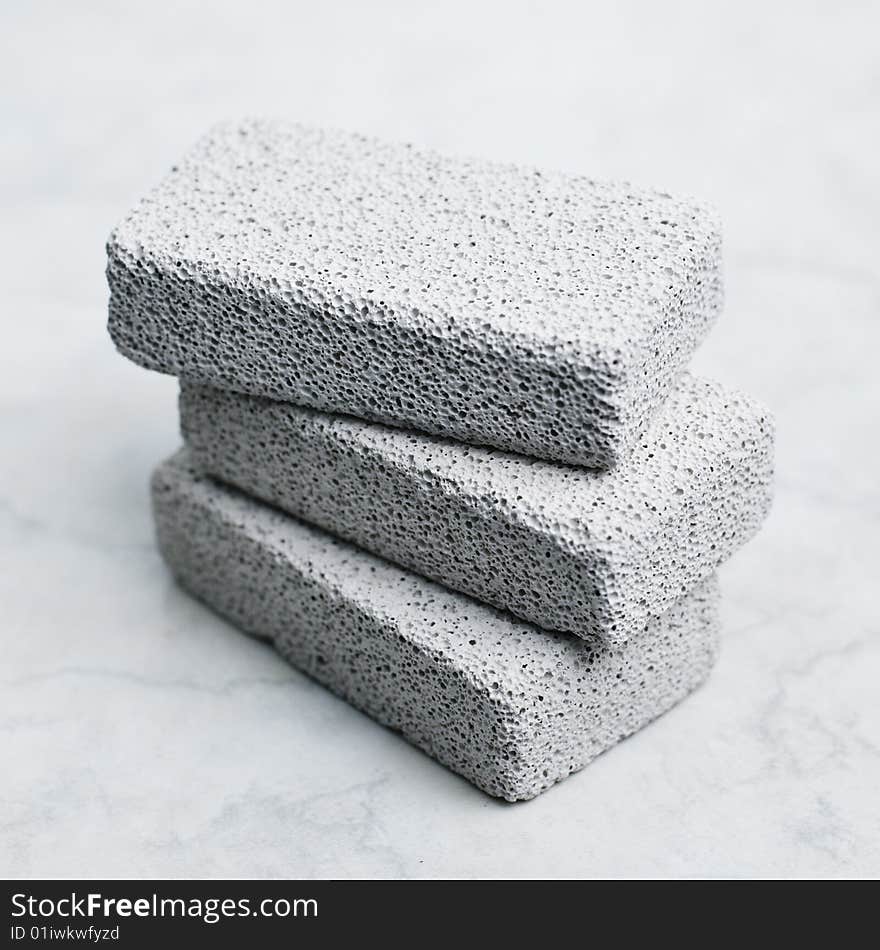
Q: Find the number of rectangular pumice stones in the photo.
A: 3